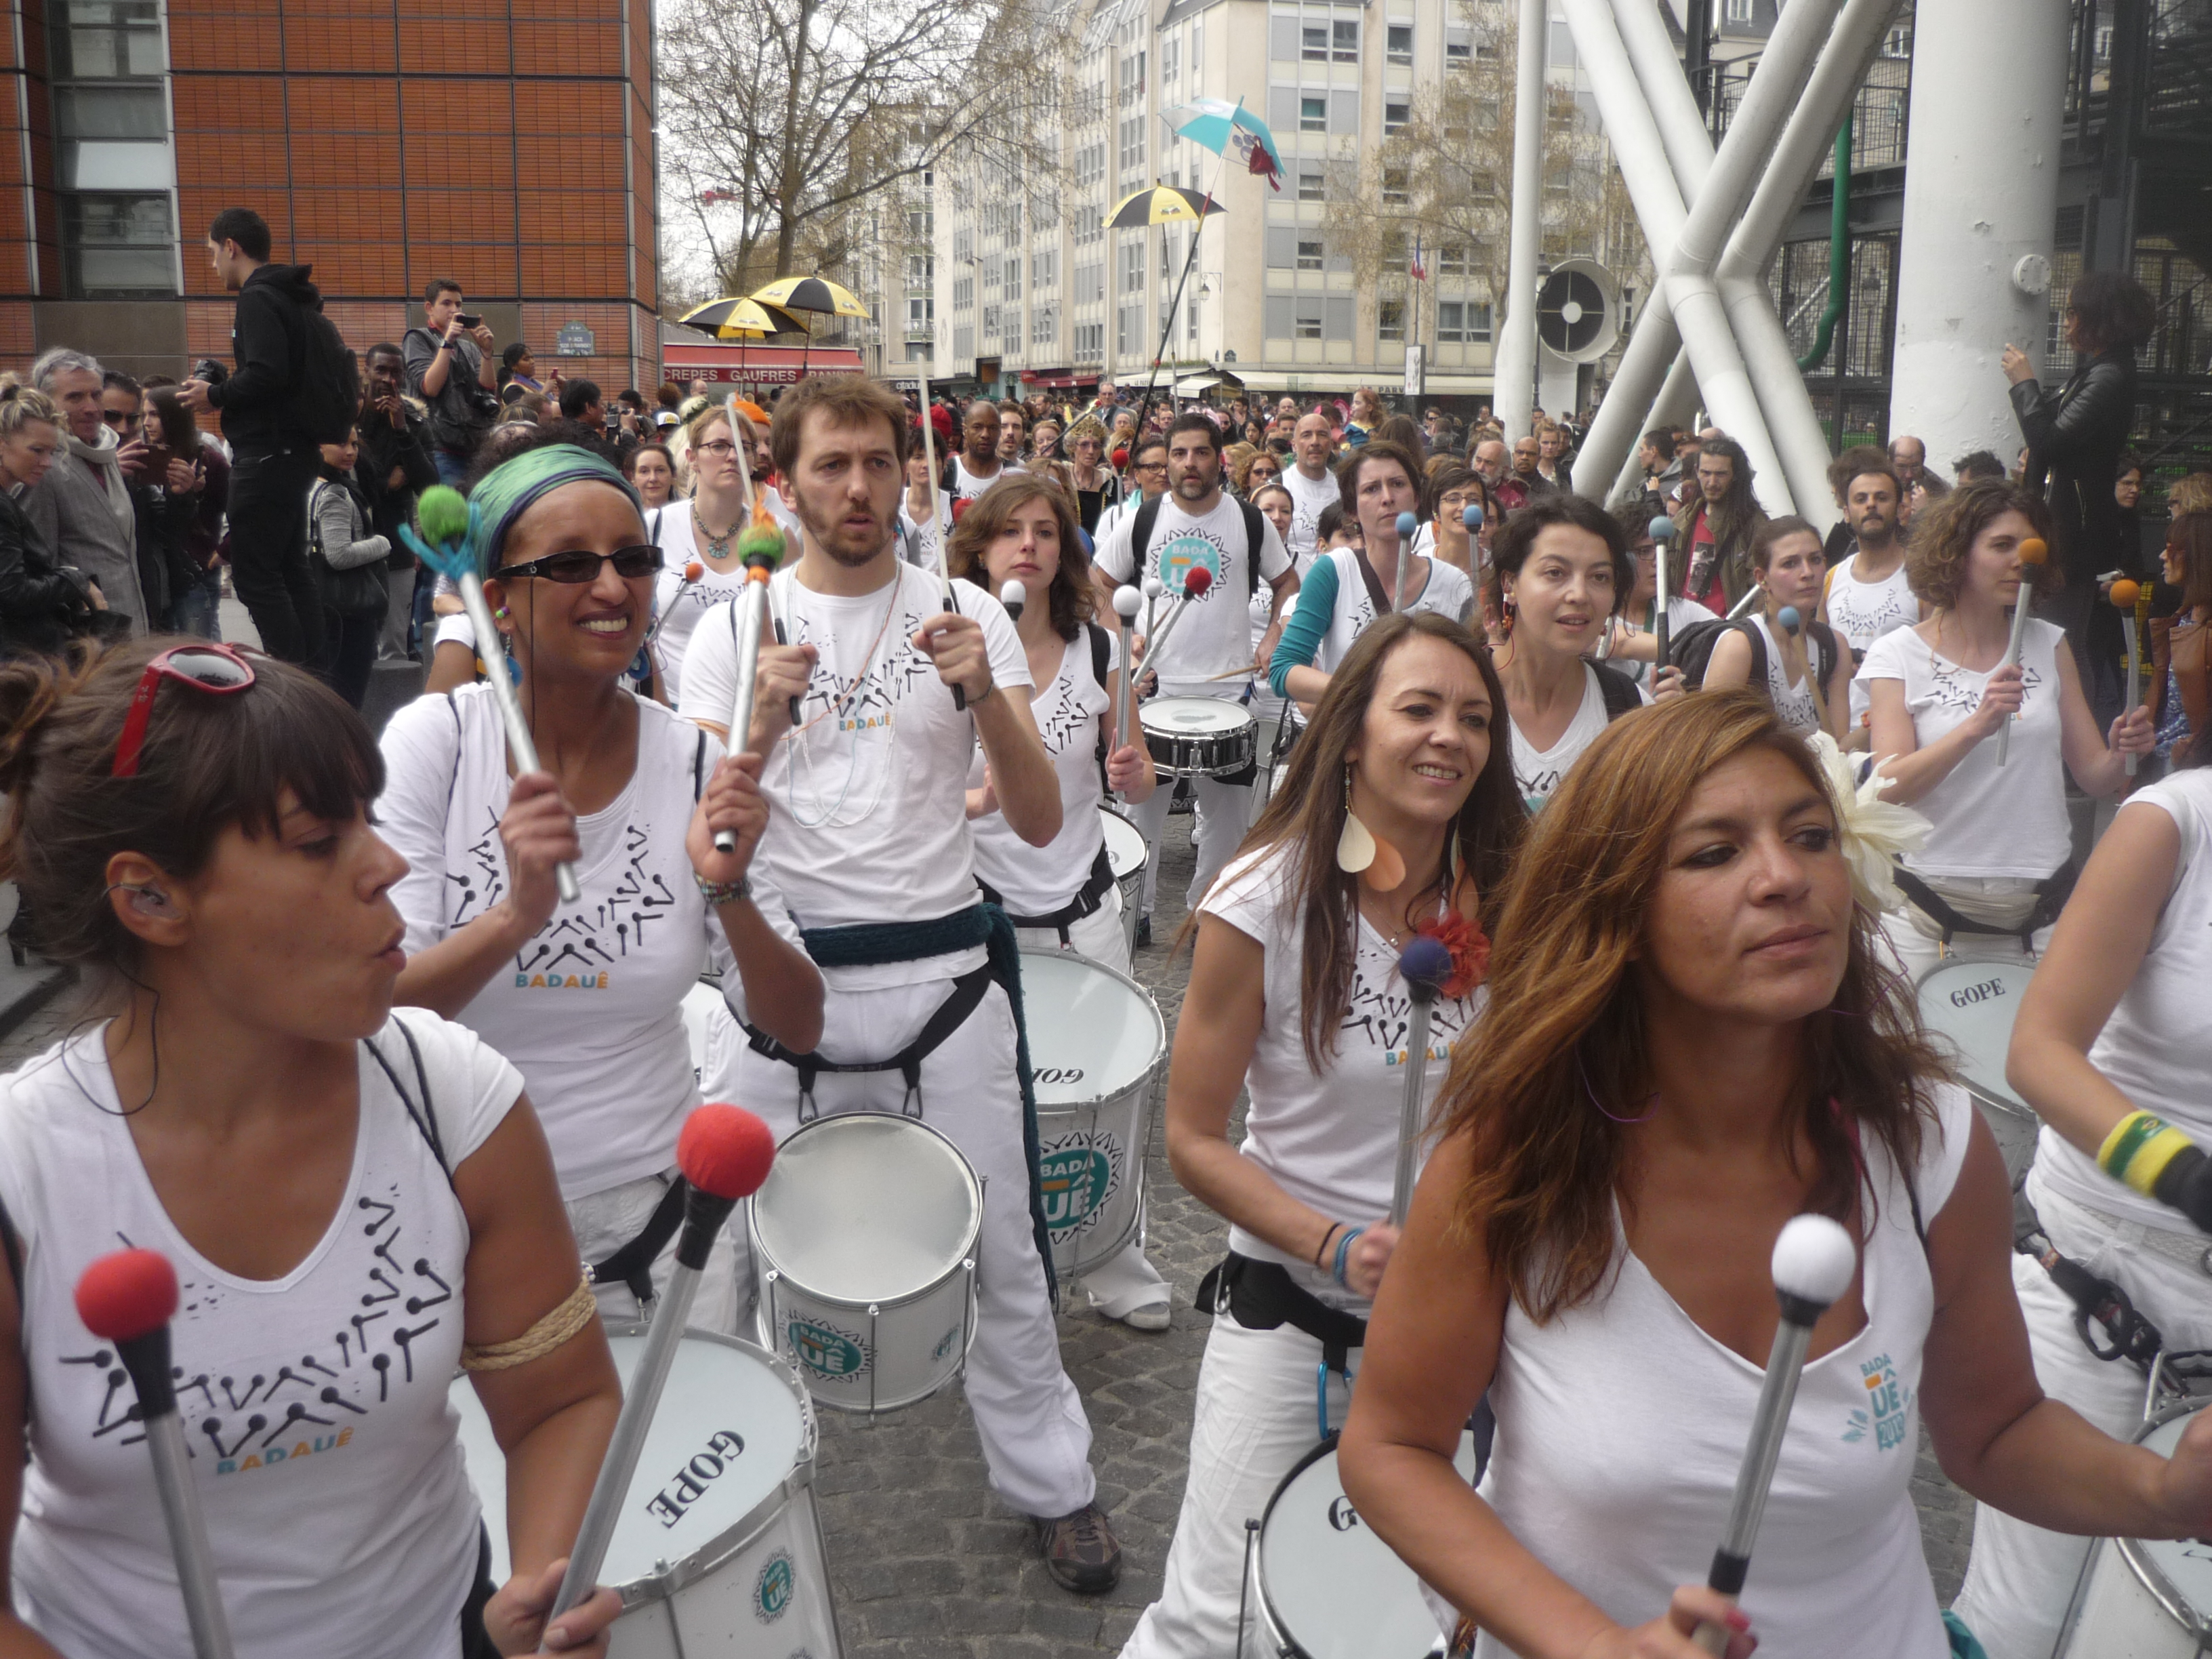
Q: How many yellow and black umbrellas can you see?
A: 3